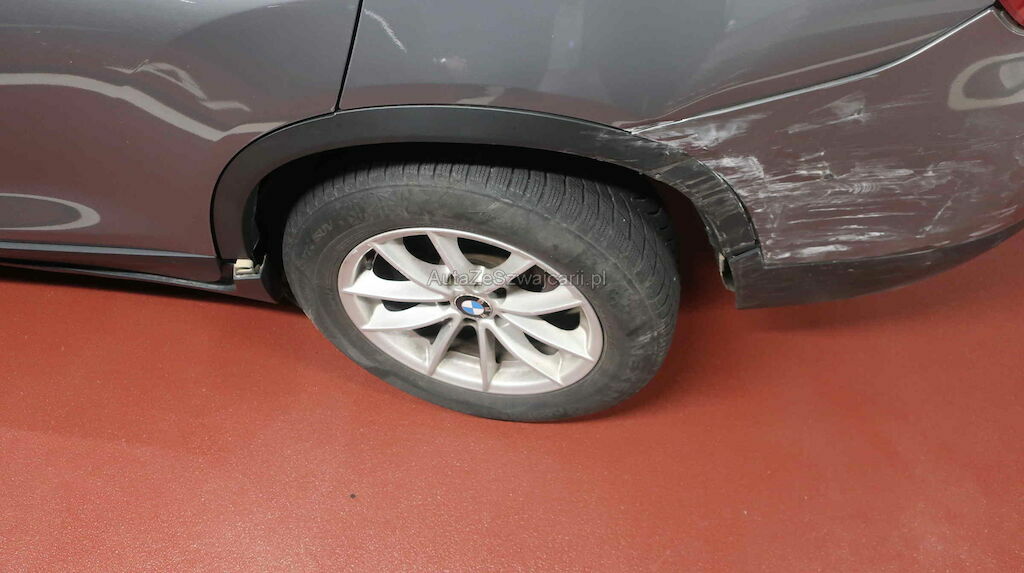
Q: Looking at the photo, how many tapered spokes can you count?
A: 10